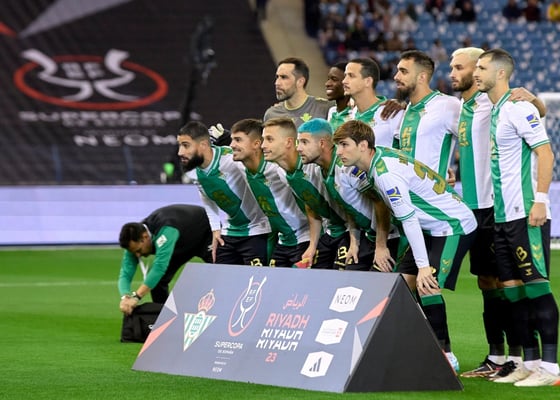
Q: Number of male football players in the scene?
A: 11